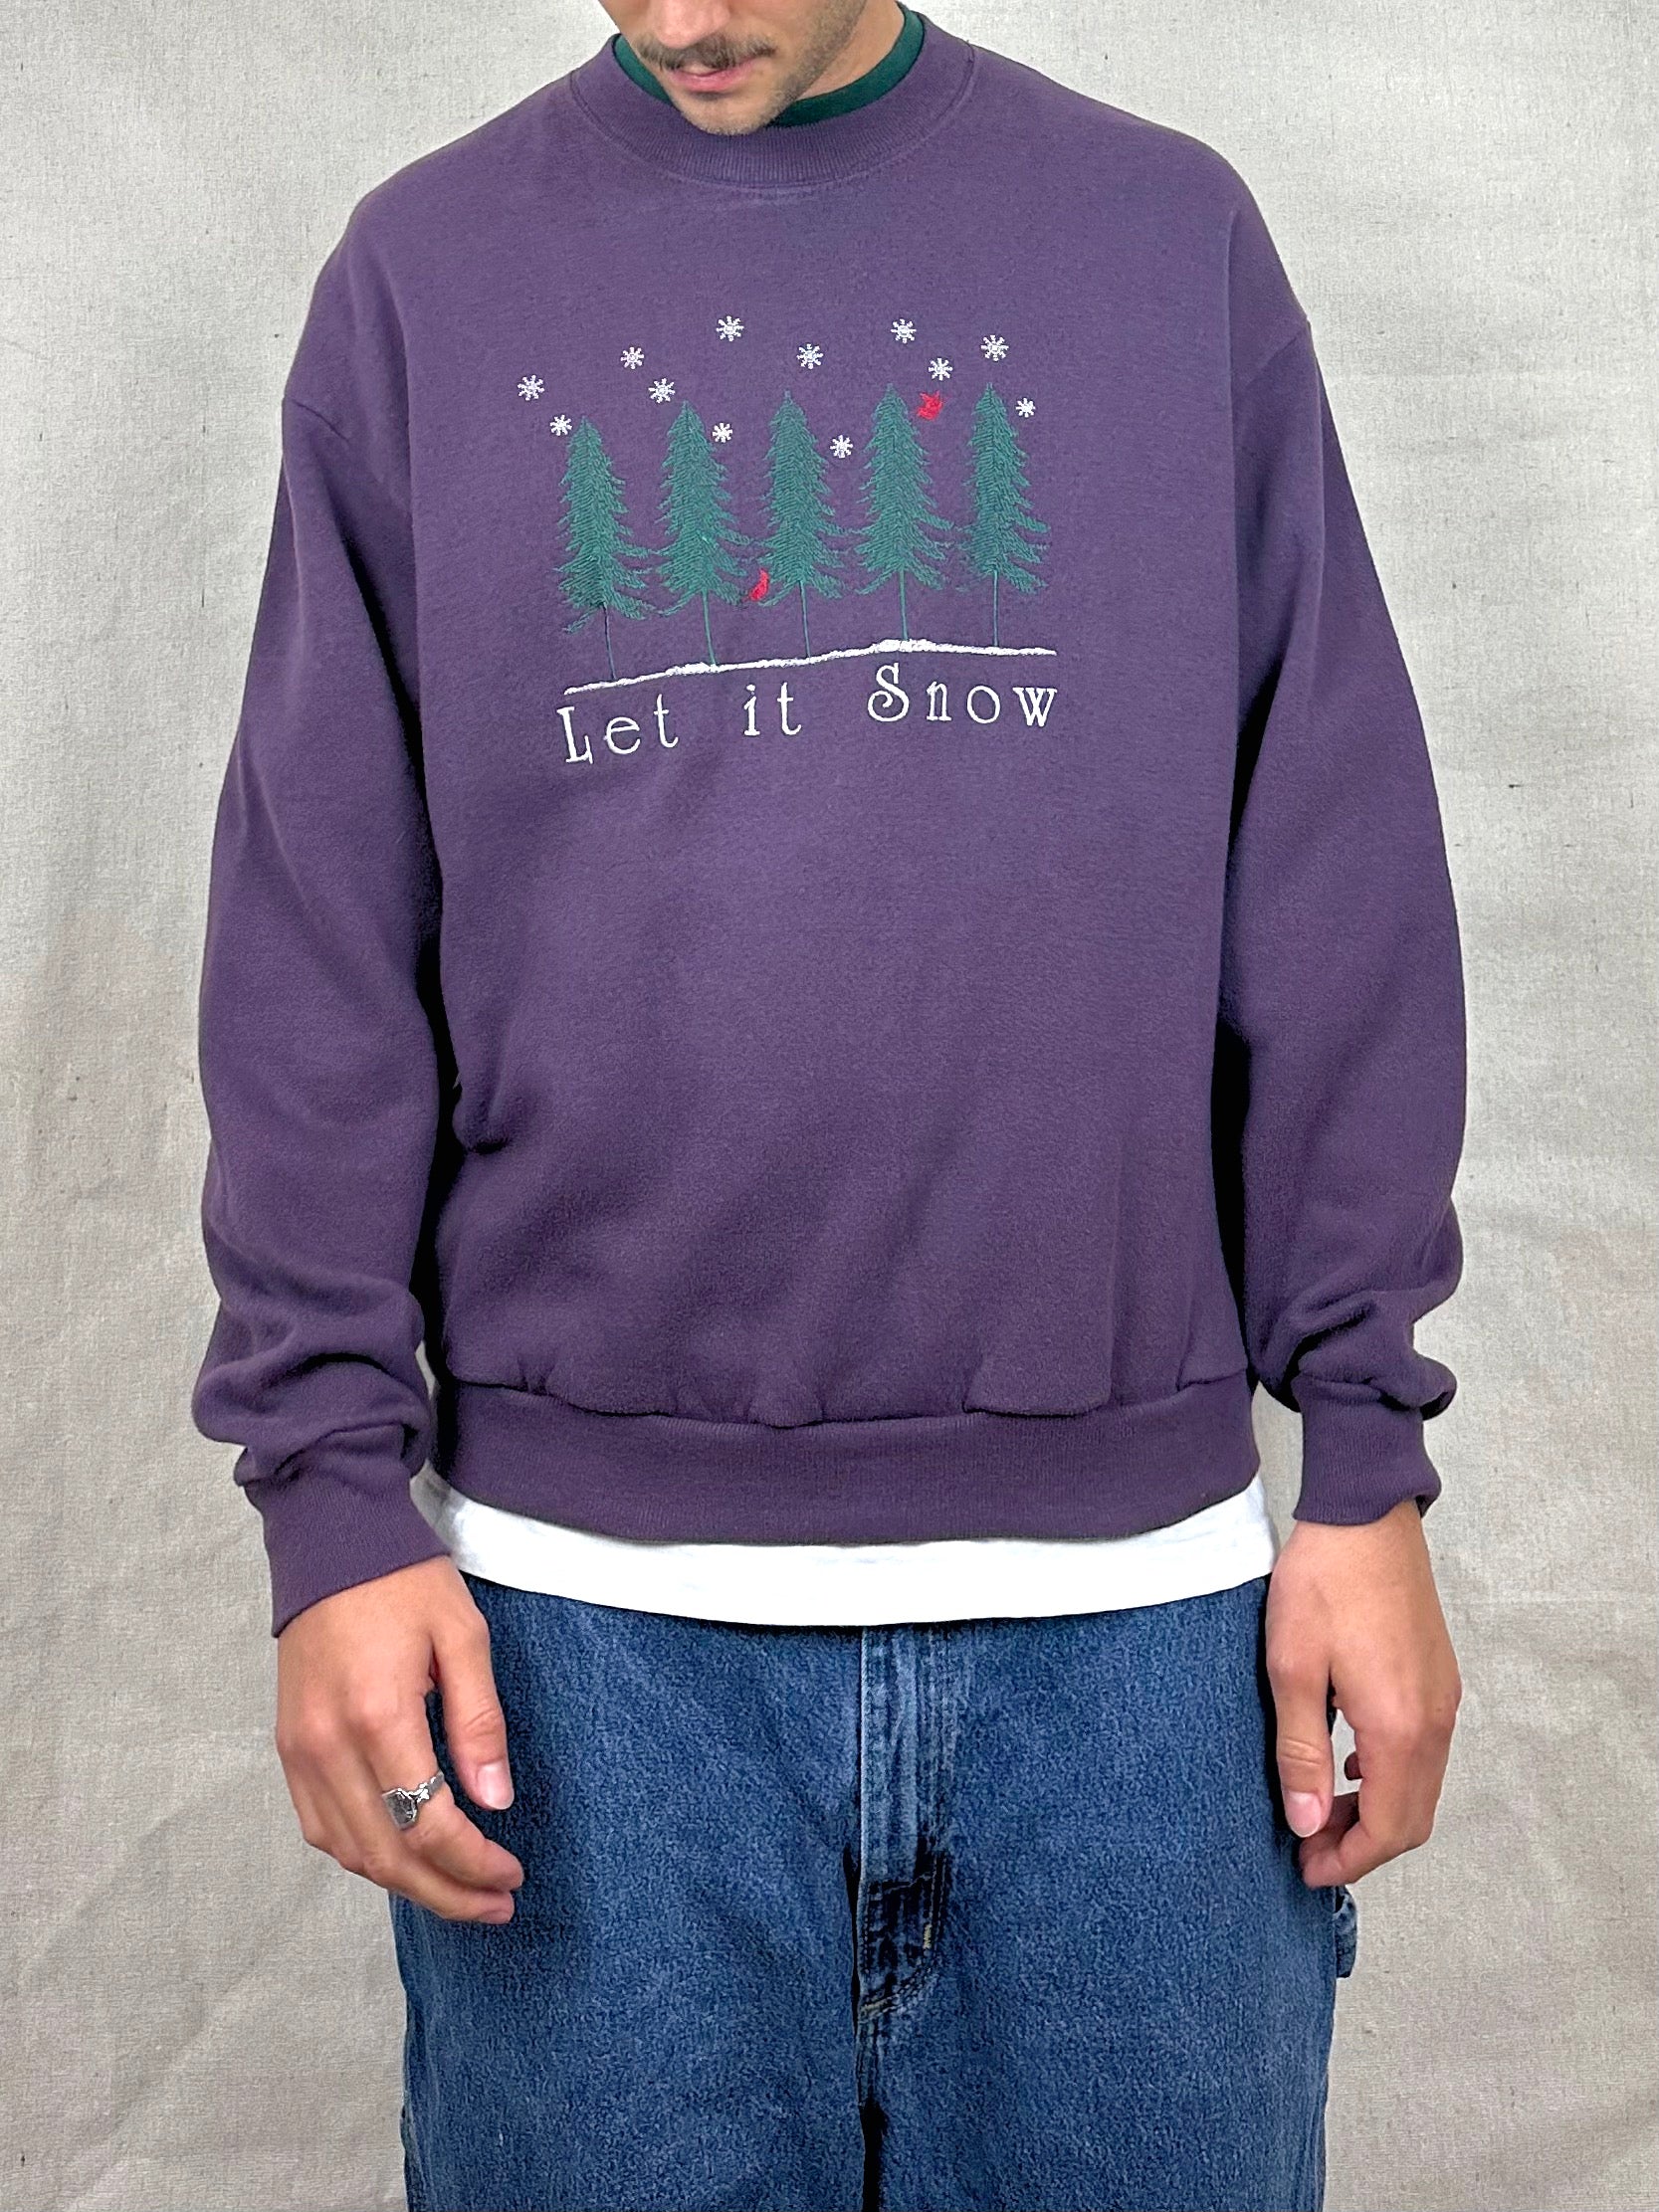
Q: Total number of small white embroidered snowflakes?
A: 12